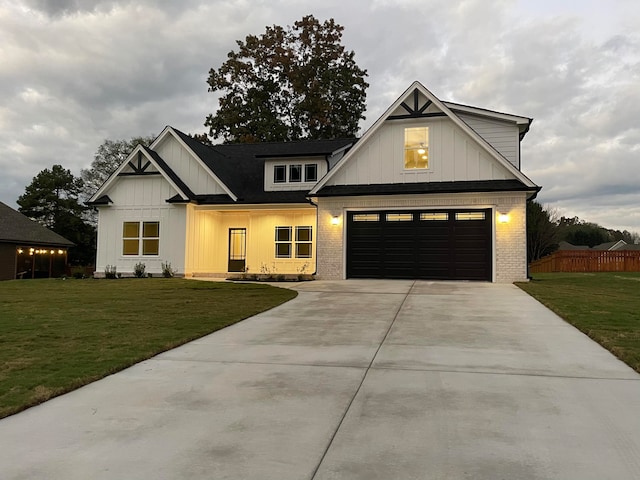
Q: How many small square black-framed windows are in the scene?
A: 3